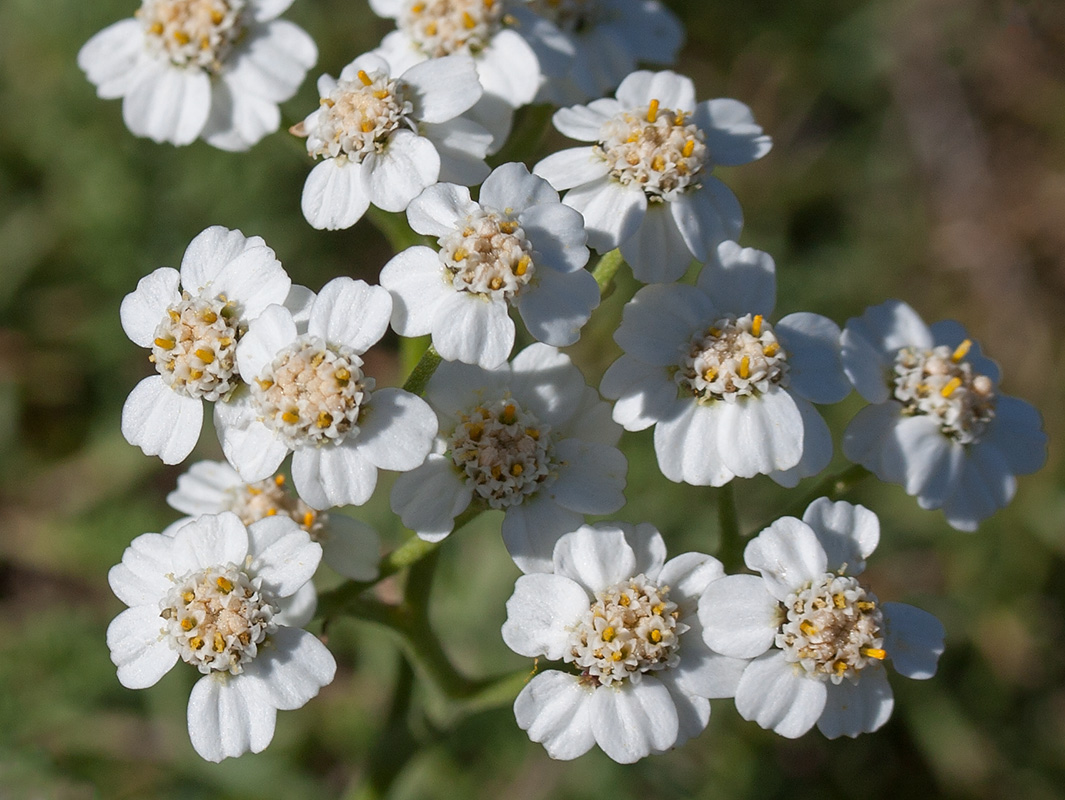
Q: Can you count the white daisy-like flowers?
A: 15